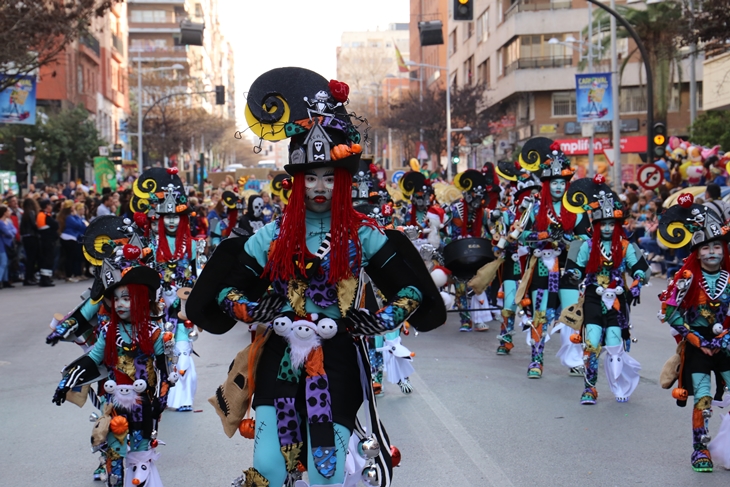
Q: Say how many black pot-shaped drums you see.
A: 1